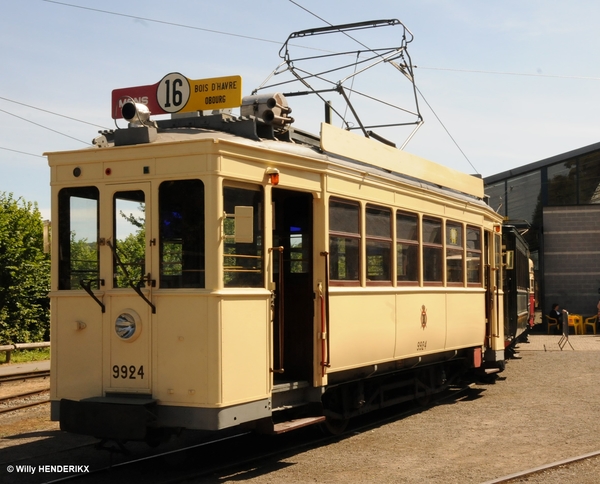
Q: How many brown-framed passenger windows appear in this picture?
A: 6